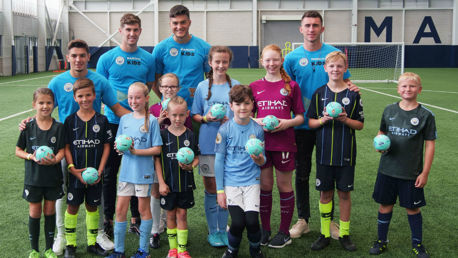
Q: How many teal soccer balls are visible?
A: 10